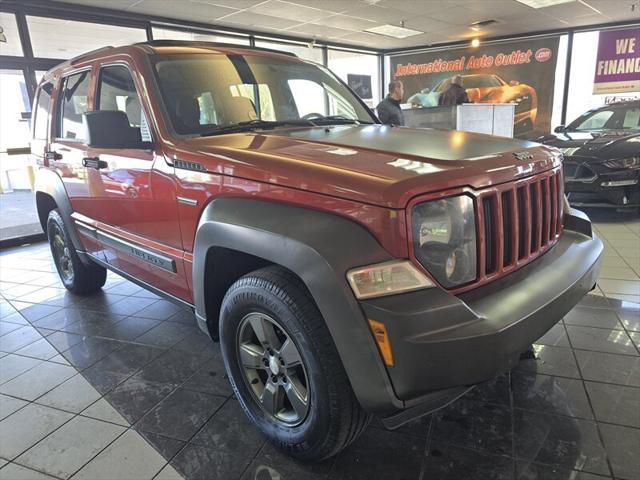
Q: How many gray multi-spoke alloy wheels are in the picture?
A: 2